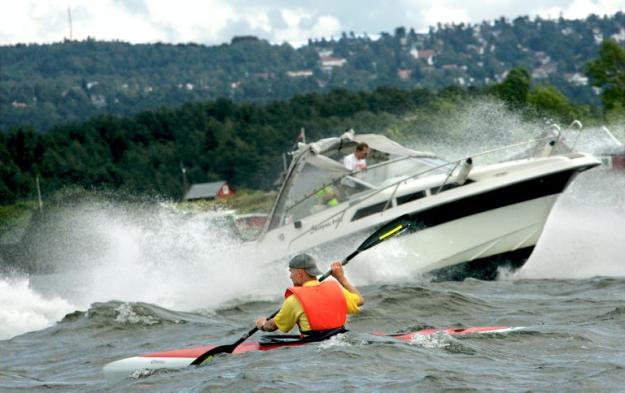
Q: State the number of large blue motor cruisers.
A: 0